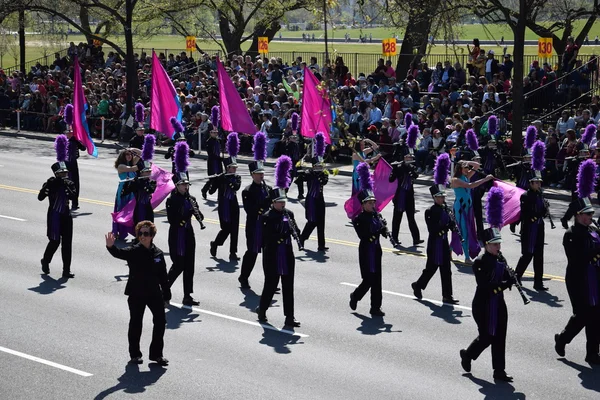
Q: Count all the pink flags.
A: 7